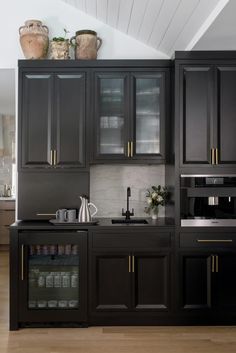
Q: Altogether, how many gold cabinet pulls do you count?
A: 13